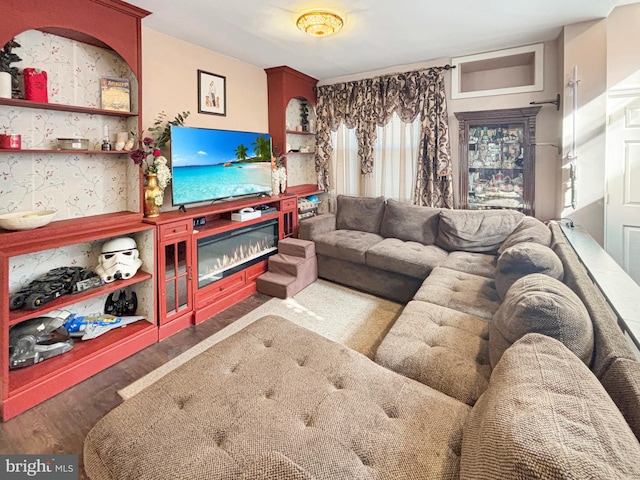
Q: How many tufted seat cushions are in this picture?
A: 6